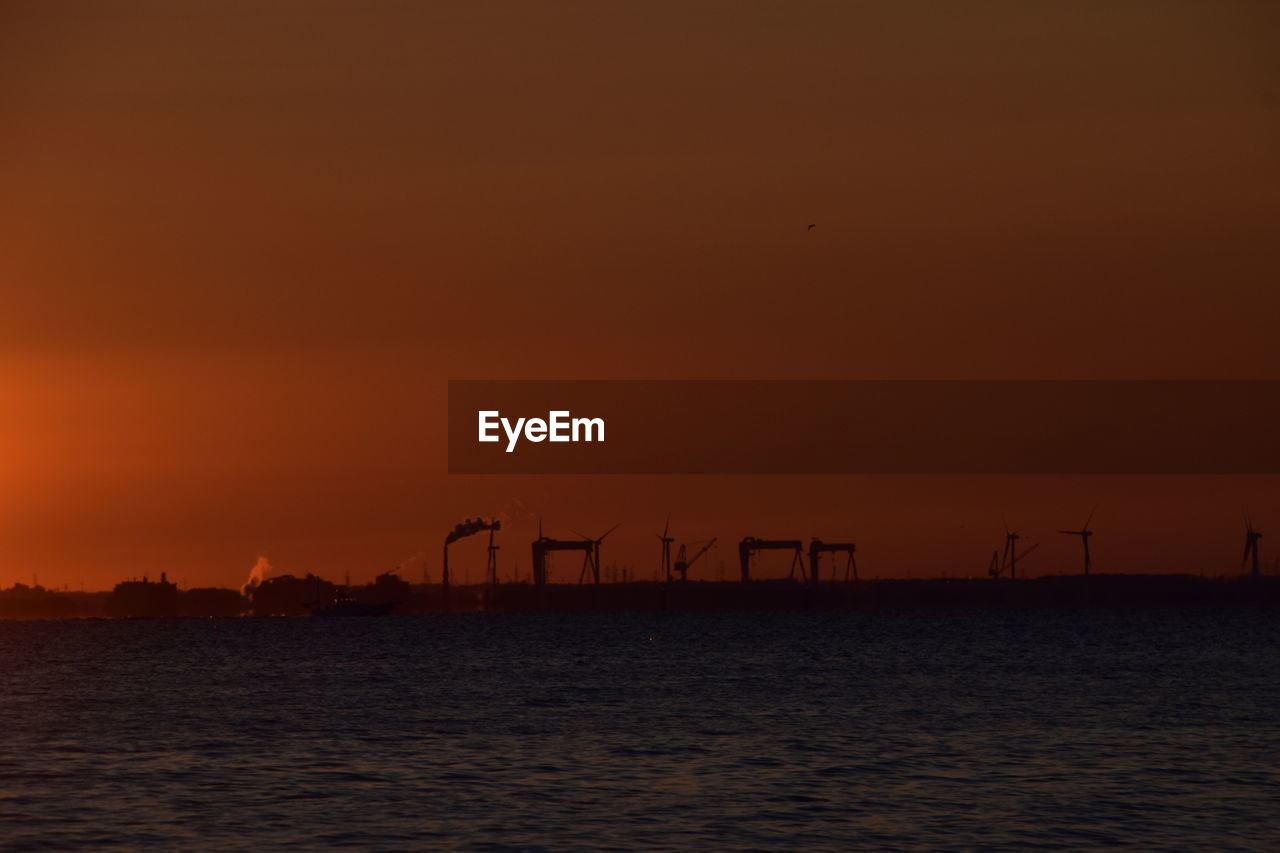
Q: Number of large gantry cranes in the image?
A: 3